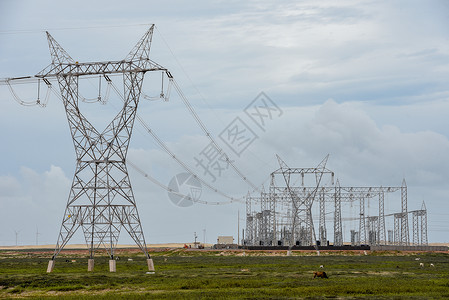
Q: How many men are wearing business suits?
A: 0